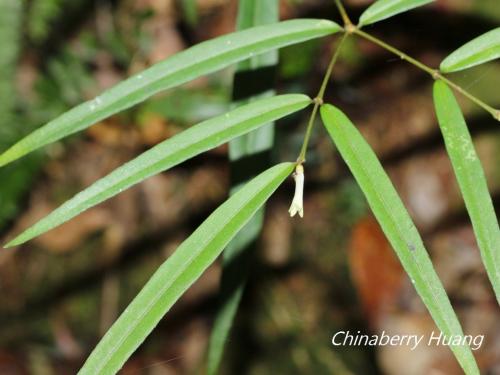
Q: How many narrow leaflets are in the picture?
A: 7